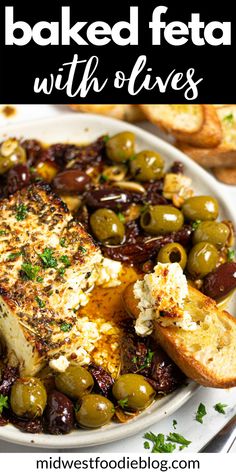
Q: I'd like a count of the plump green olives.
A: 13